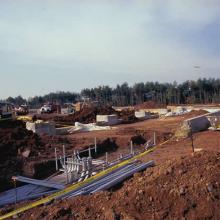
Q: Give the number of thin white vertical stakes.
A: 7